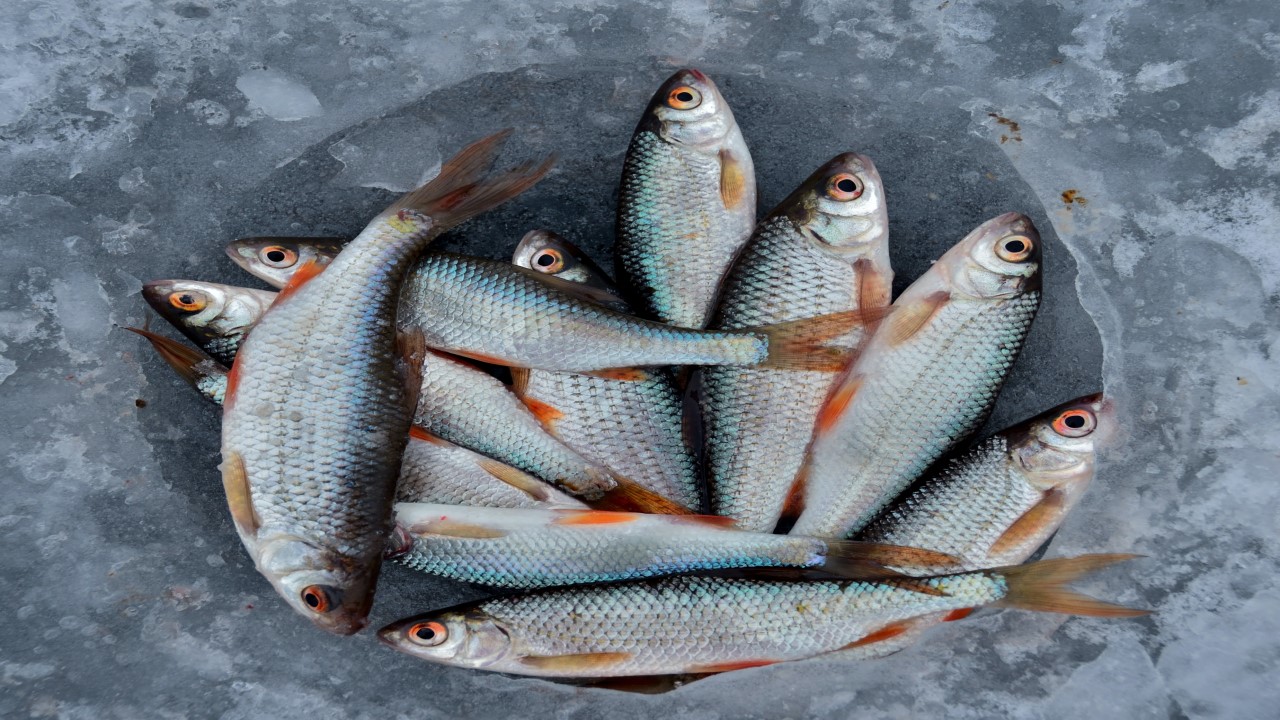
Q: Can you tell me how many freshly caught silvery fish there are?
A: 11